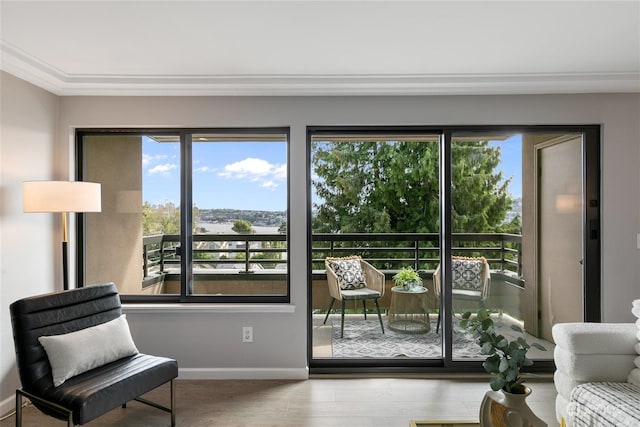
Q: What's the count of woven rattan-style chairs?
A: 2